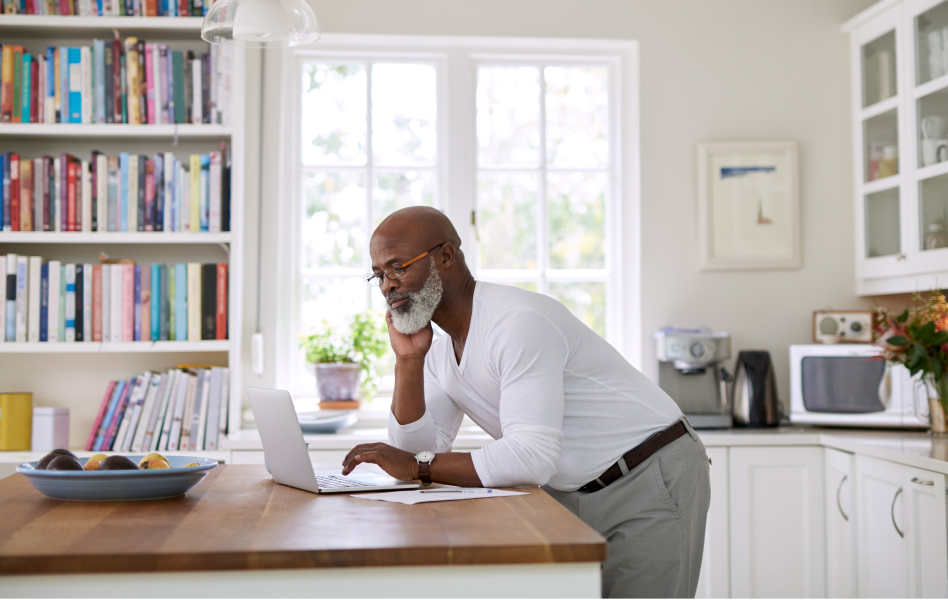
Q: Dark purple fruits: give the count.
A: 4